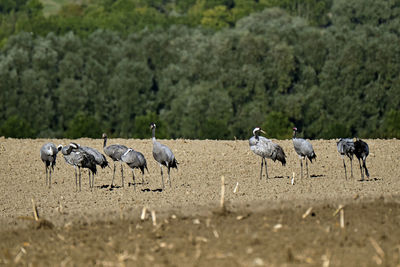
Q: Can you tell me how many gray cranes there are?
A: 10